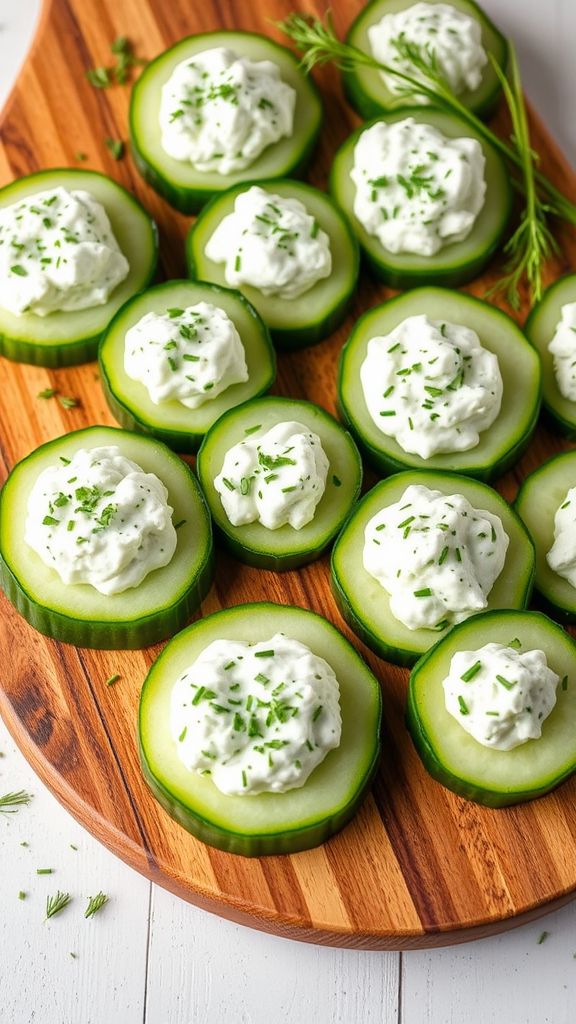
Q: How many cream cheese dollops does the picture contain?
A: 14